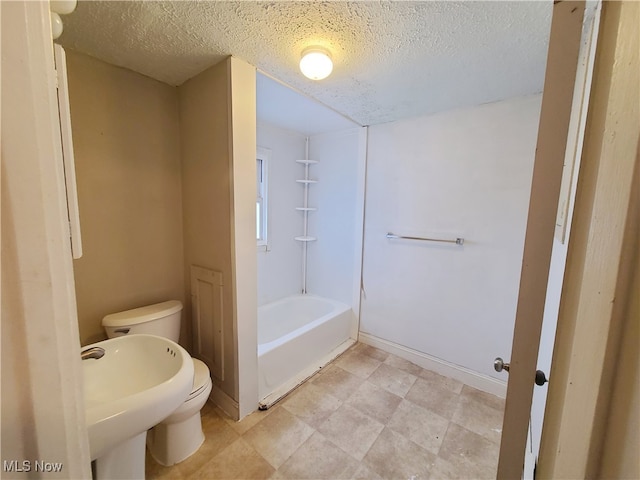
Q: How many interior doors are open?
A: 1